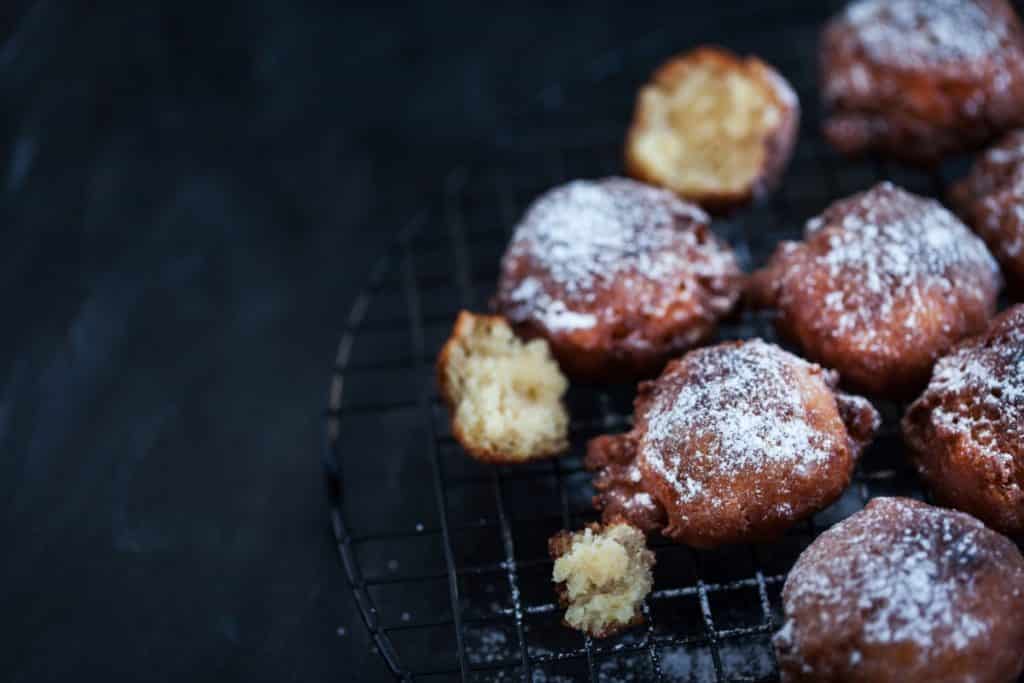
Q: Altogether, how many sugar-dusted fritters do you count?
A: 7